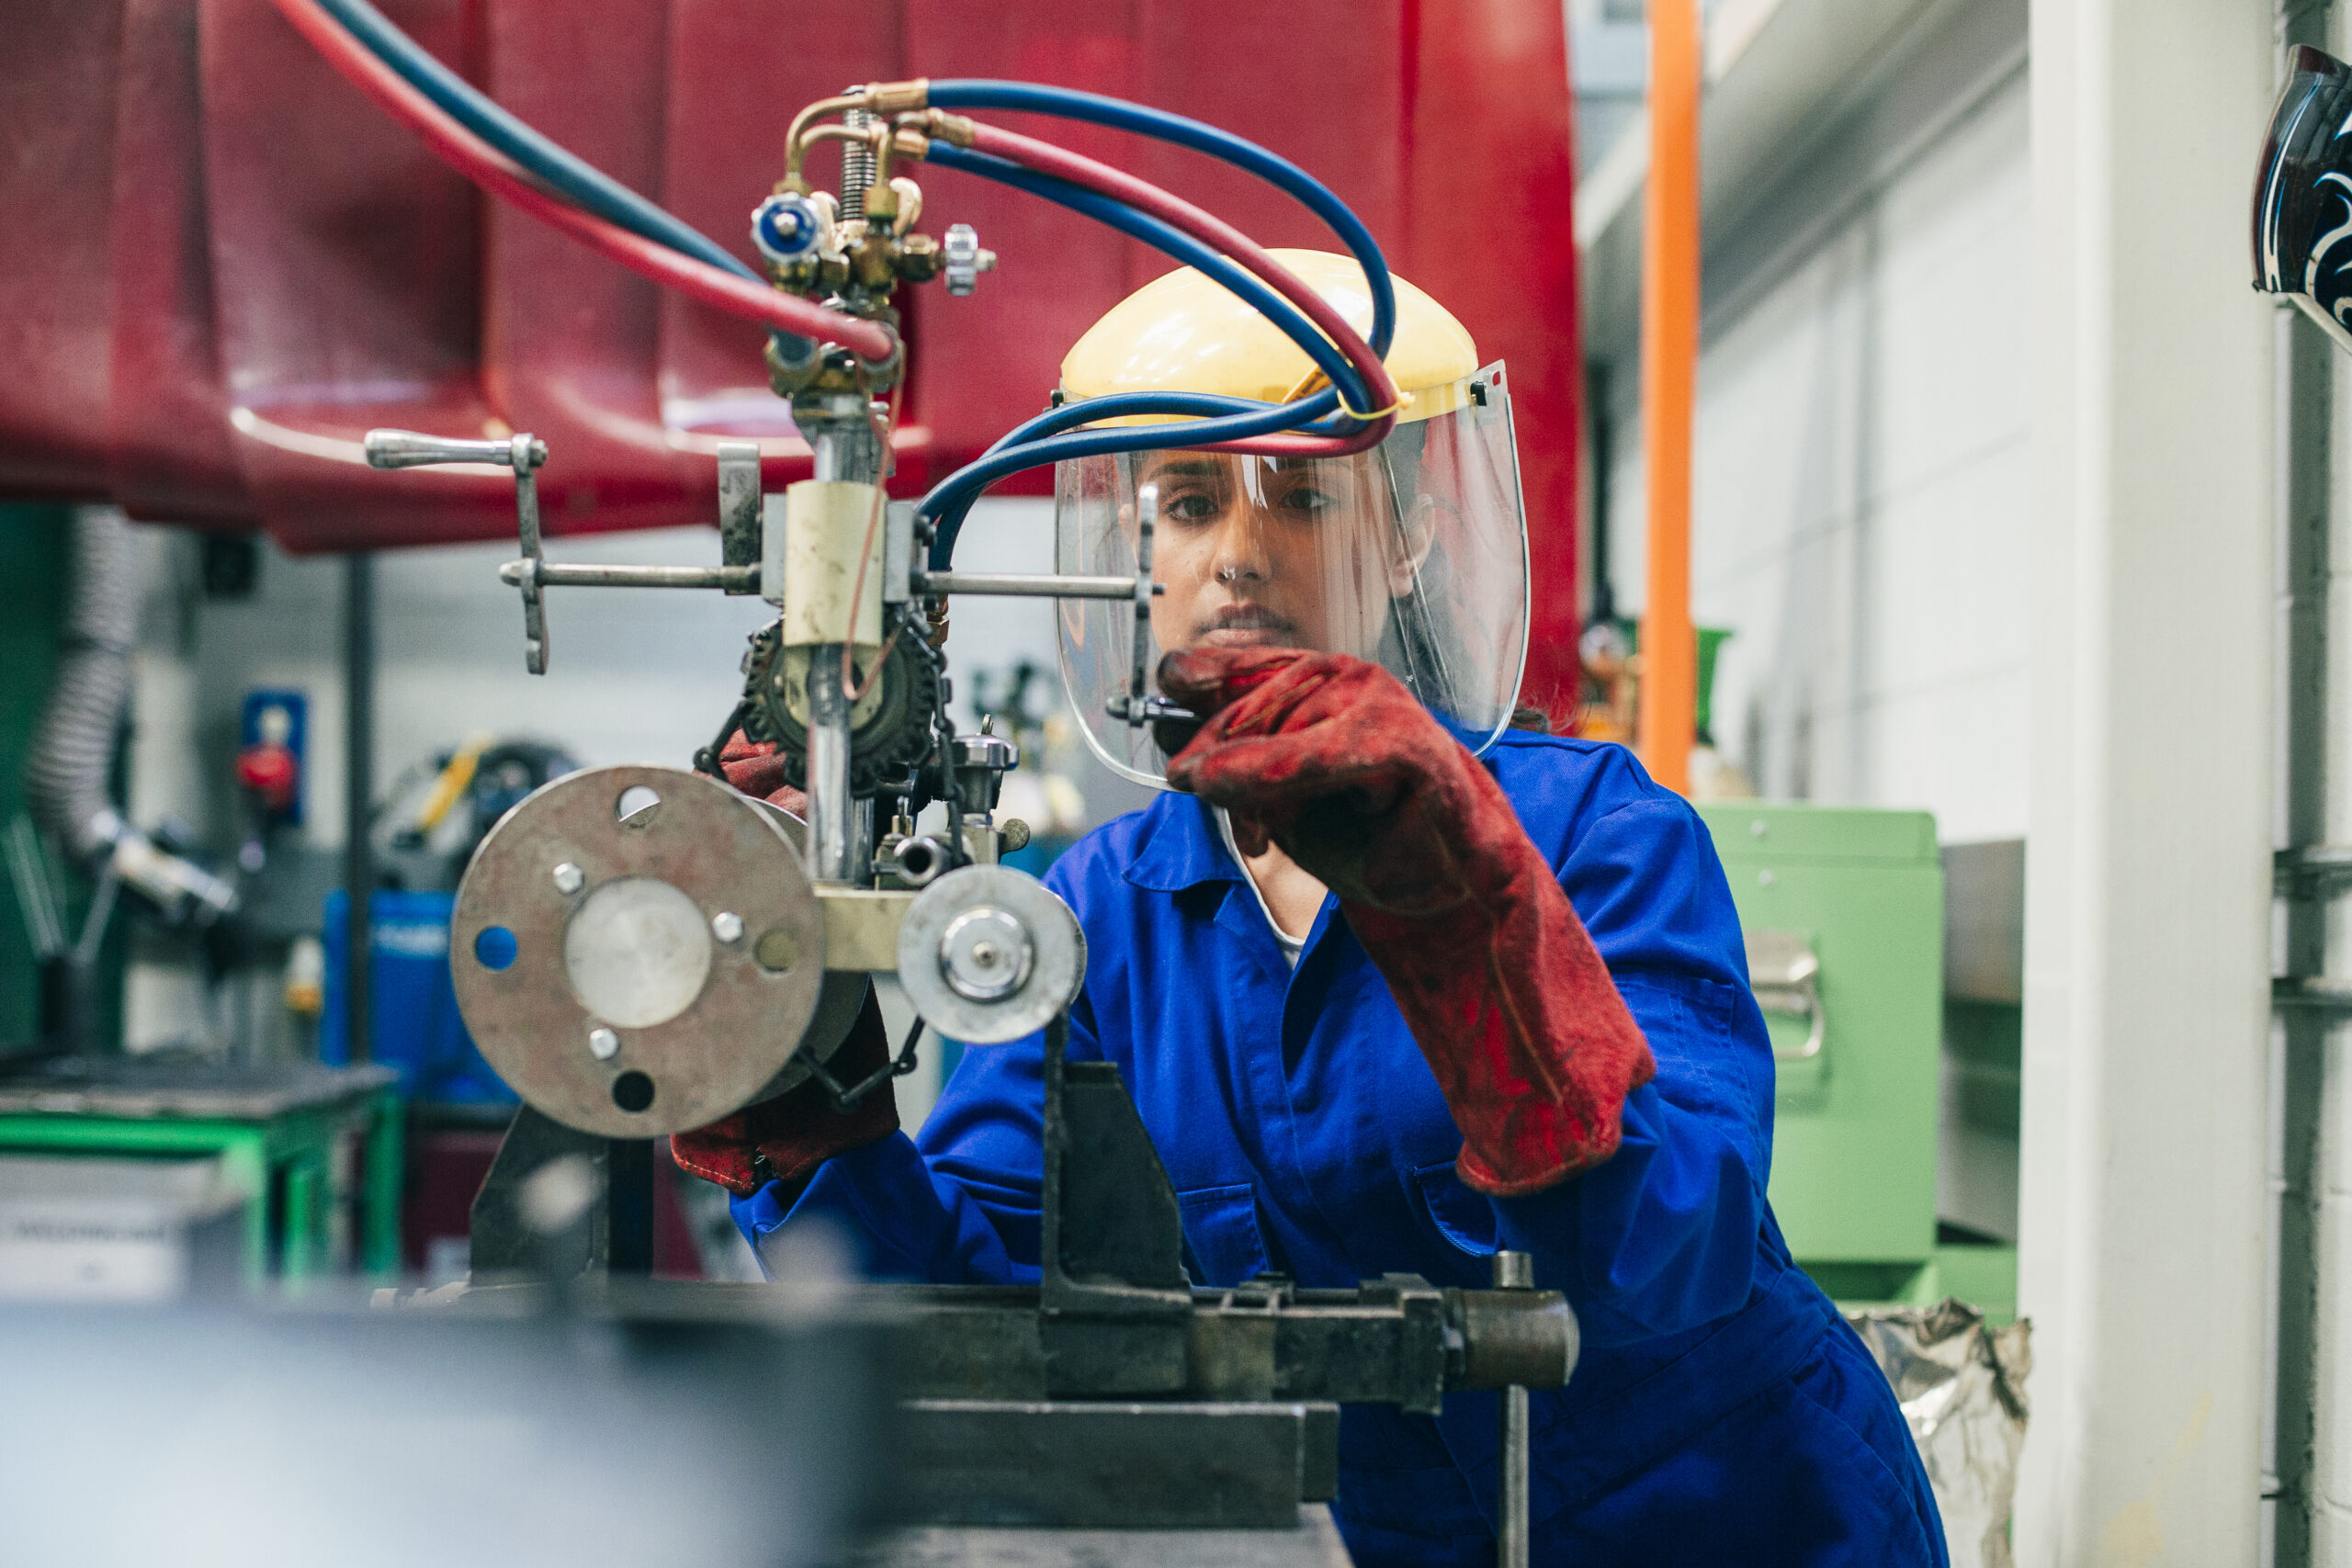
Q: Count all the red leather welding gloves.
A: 2